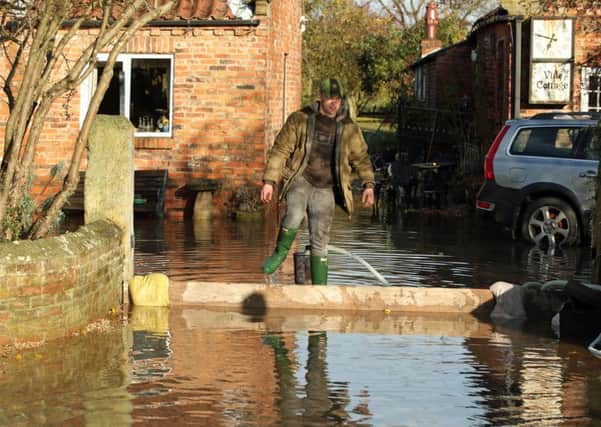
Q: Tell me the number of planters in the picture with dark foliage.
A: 1